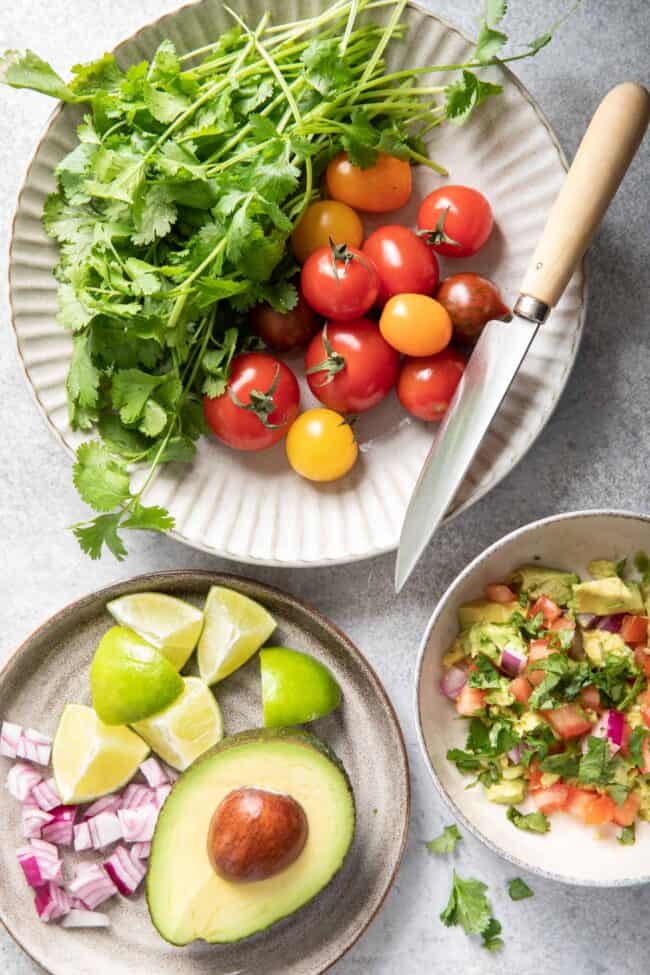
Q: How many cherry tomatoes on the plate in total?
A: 12